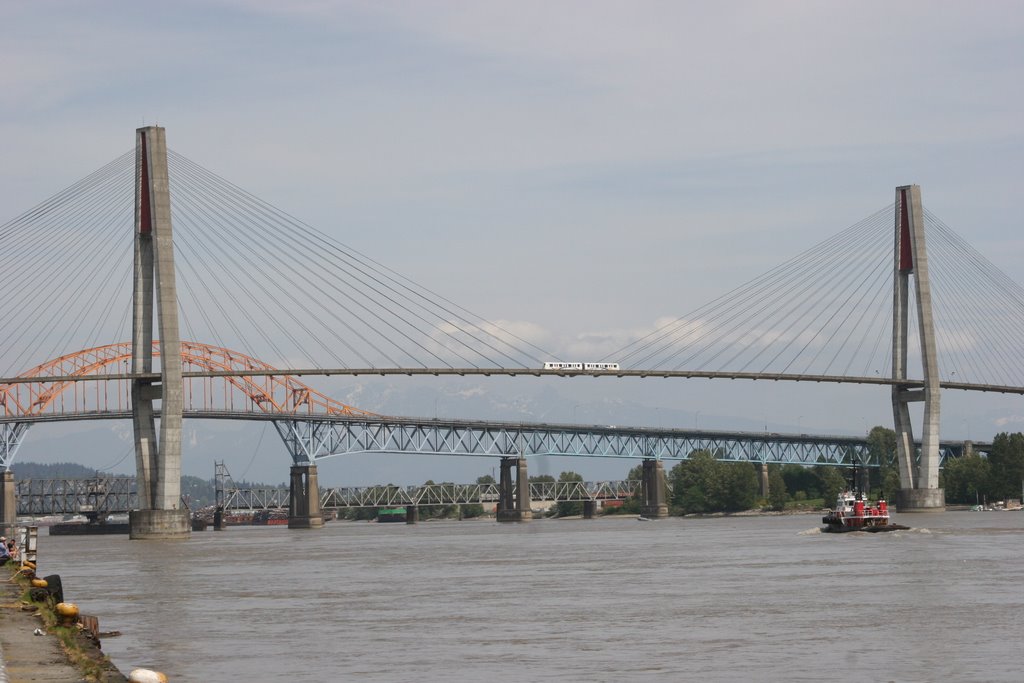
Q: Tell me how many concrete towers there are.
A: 2